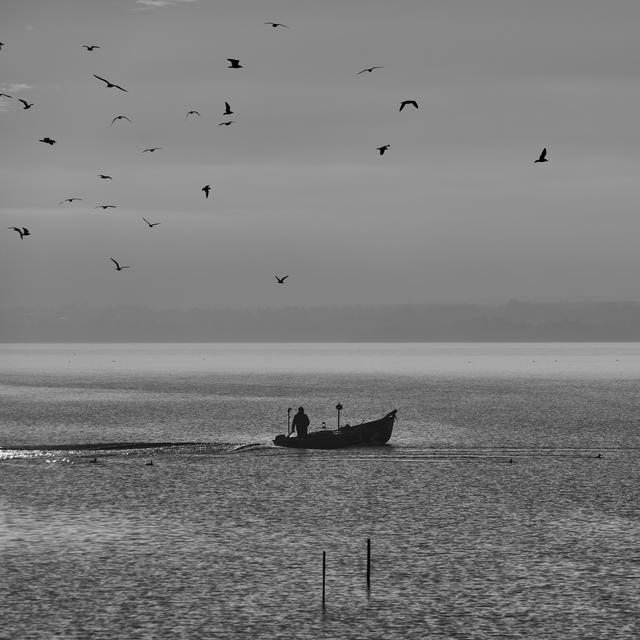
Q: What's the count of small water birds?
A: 4